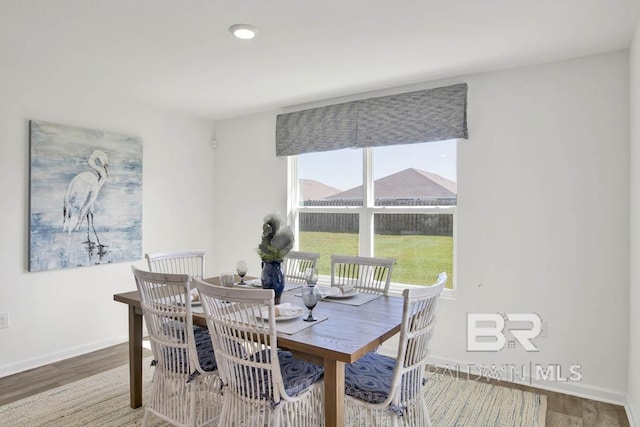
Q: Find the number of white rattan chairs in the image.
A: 6